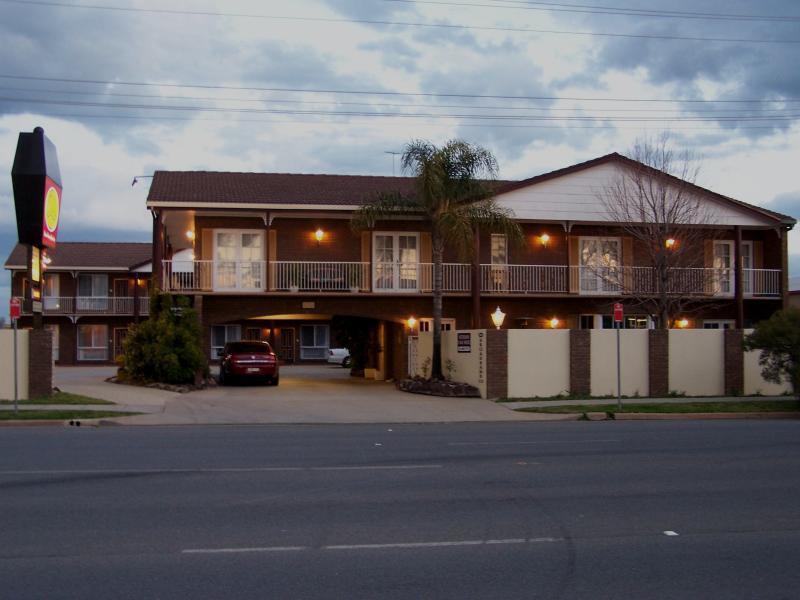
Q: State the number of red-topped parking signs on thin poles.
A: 2